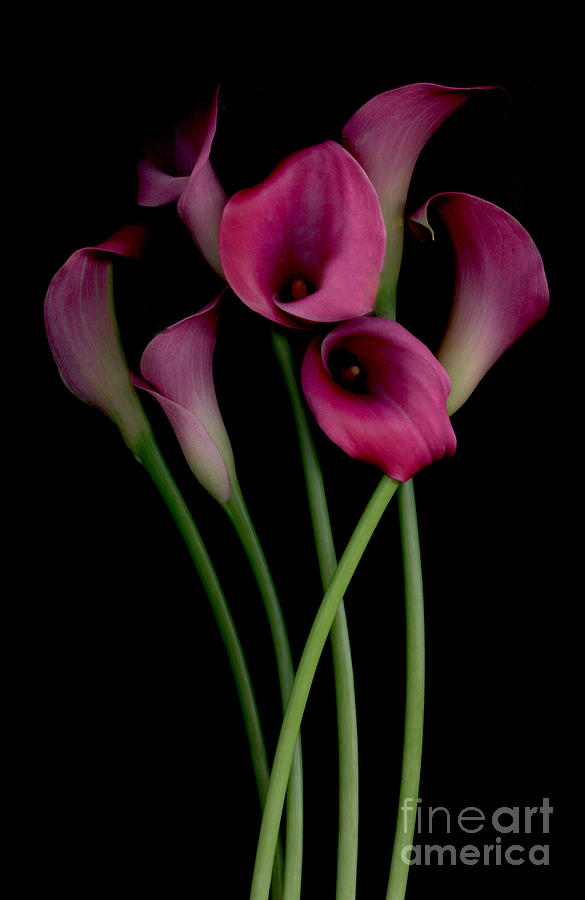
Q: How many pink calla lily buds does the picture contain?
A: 7